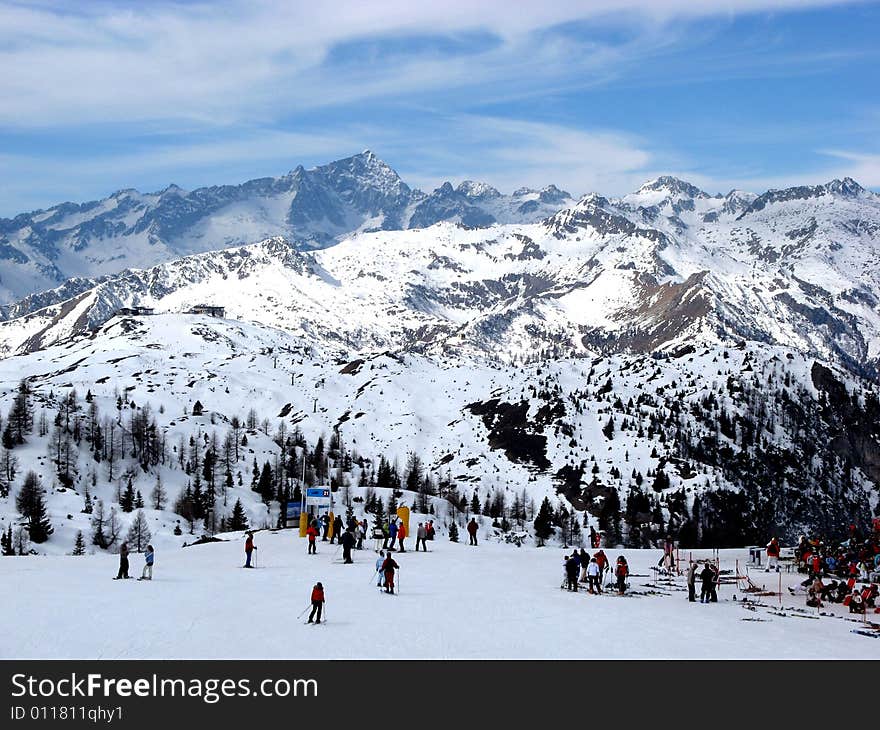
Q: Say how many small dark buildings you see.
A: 2